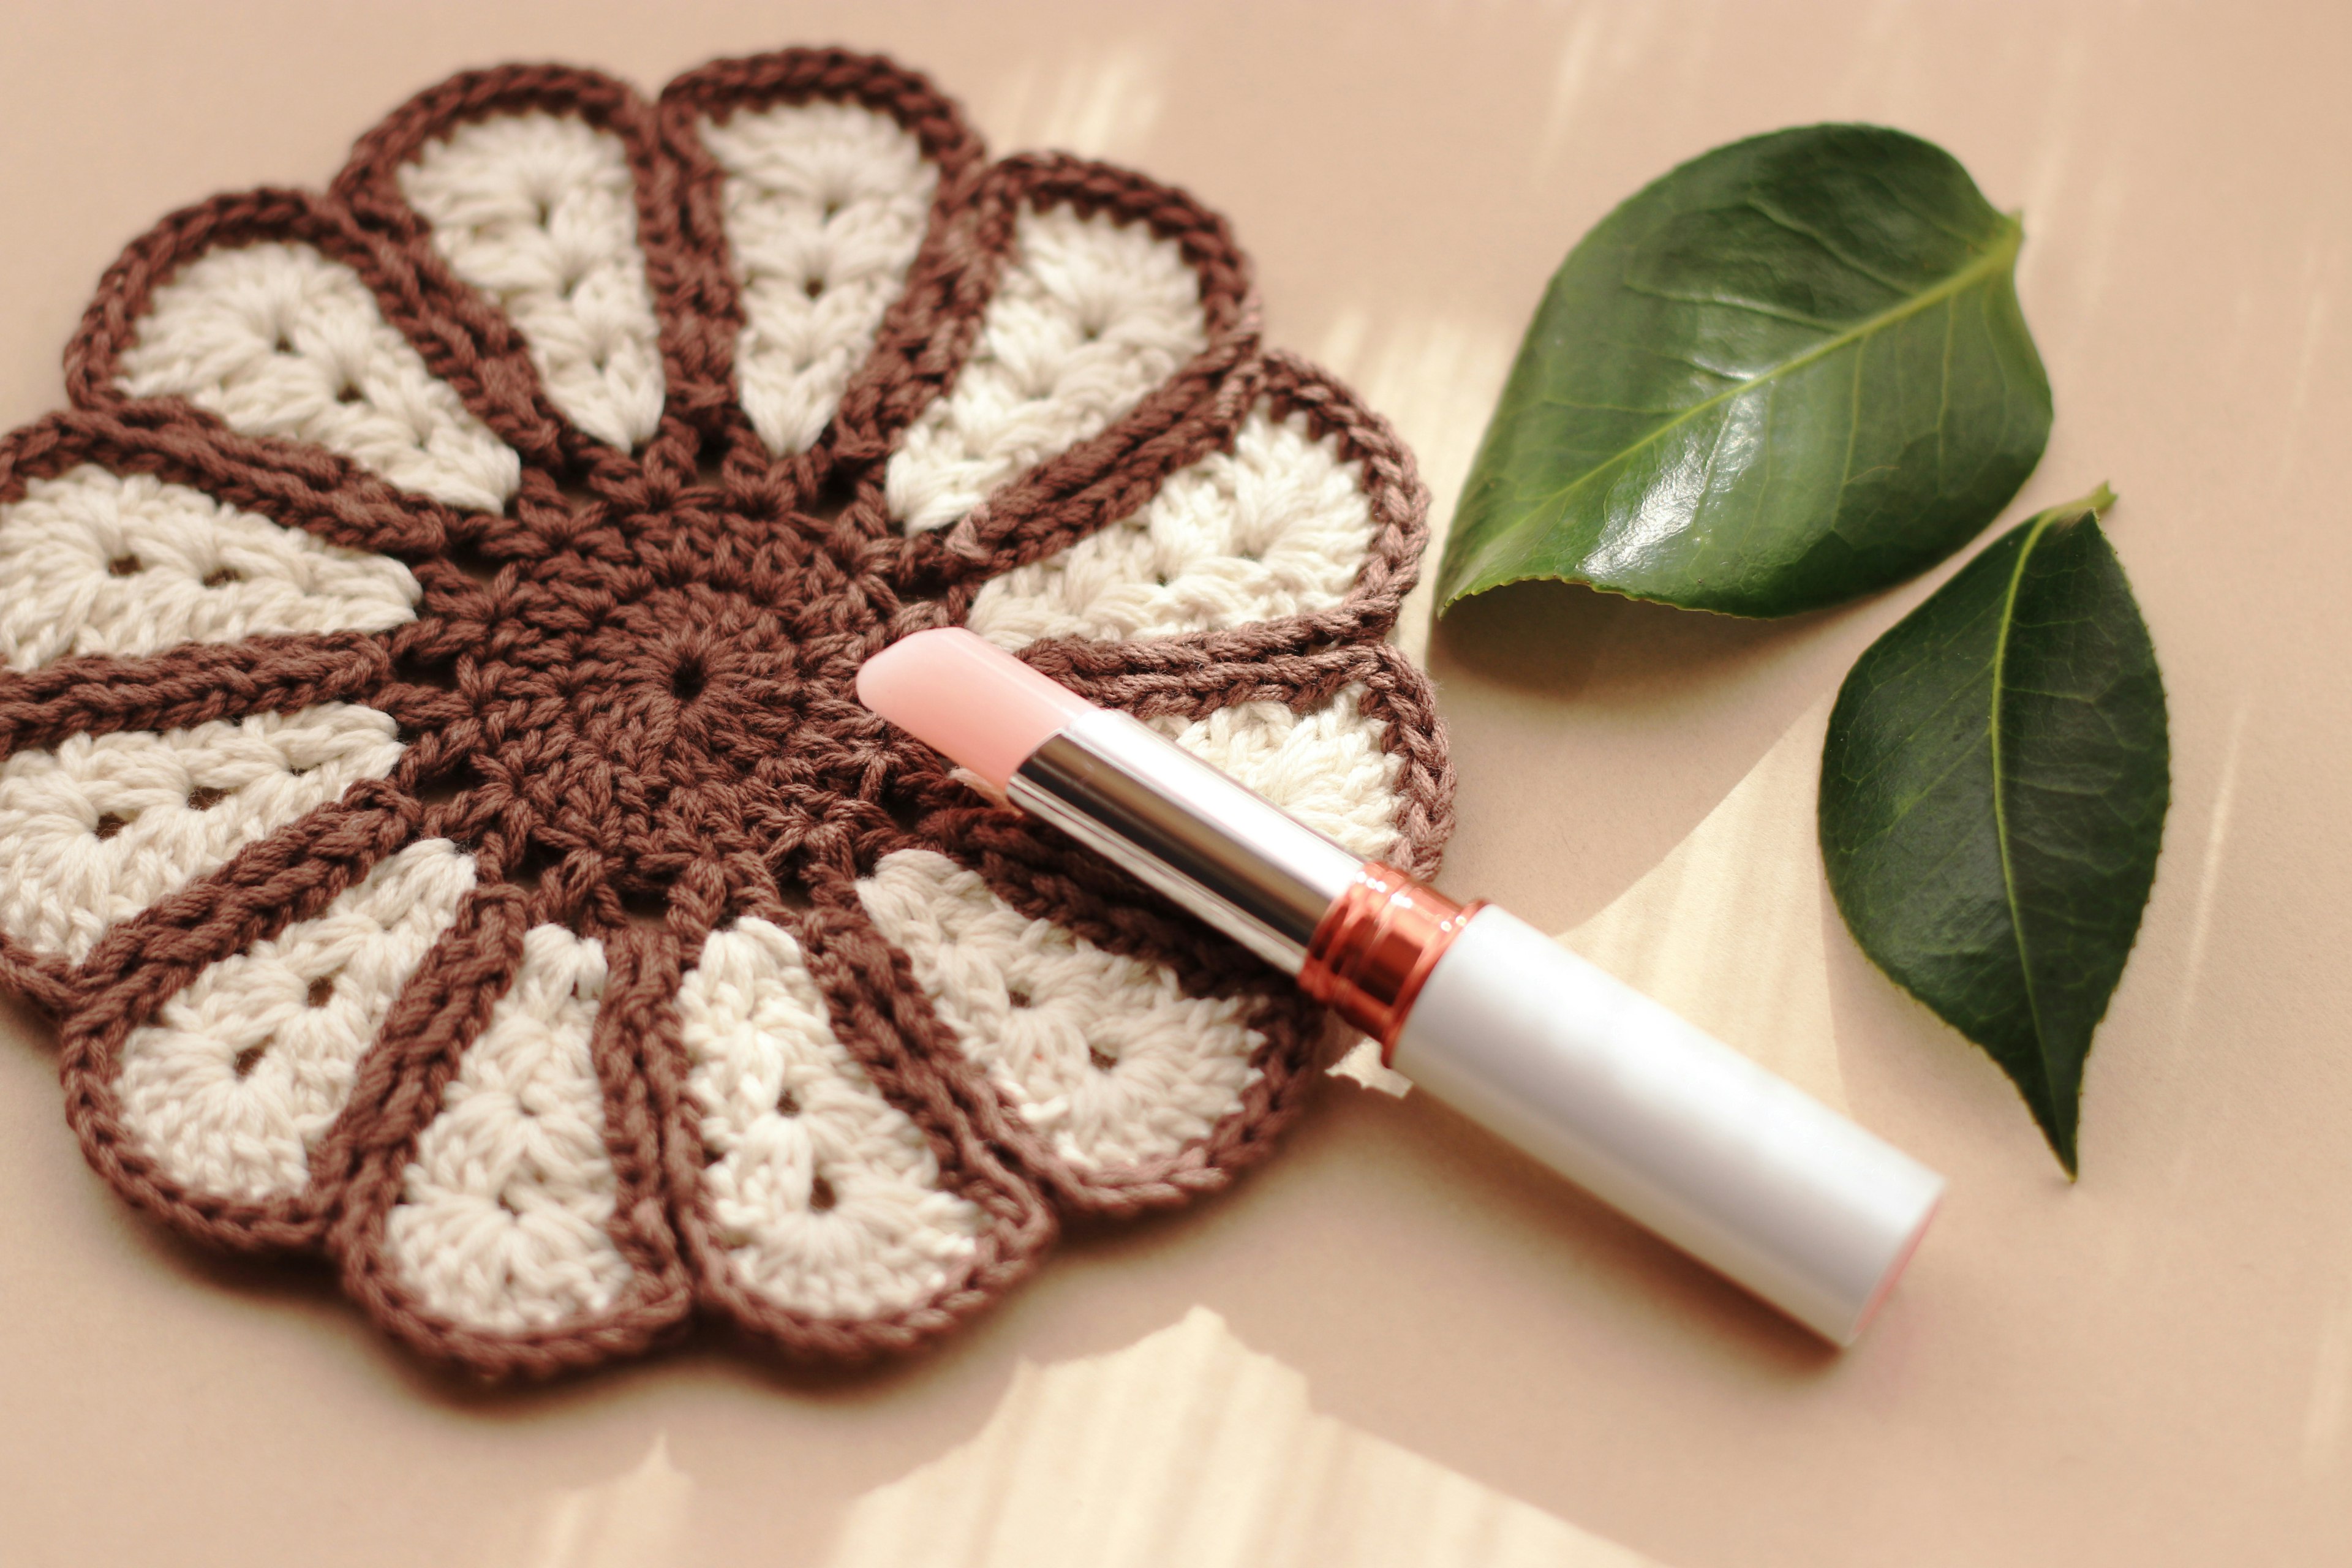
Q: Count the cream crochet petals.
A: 12